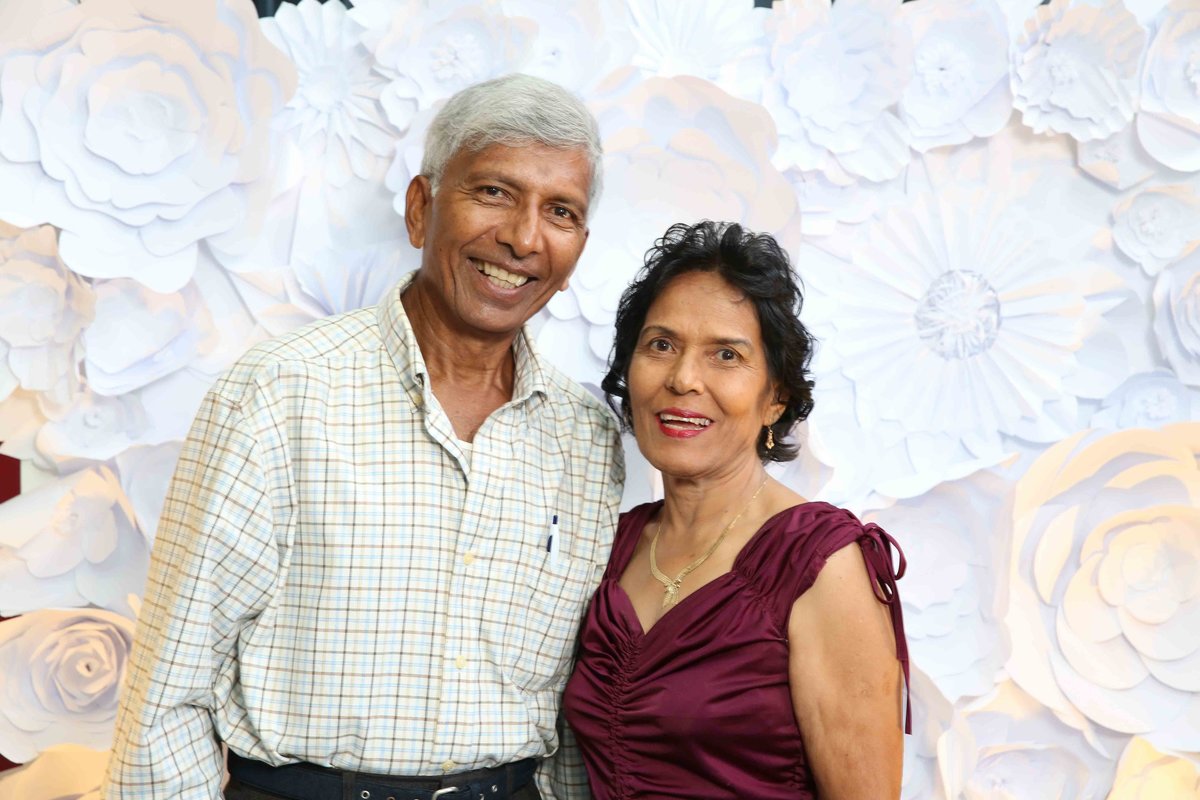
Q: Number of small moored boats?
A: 0